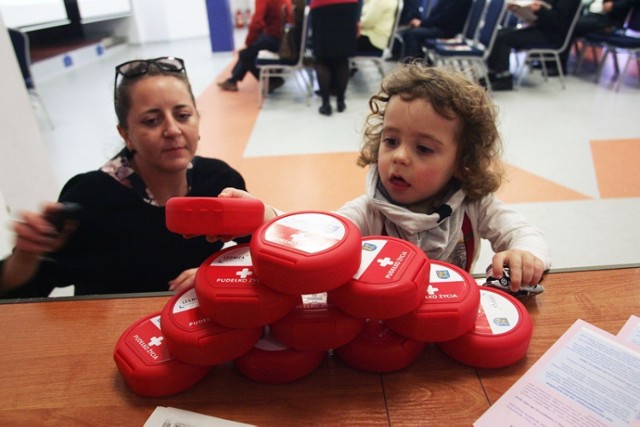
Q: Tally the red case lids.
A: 11